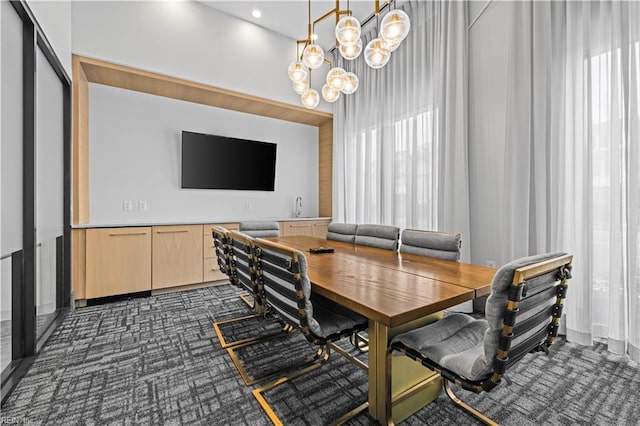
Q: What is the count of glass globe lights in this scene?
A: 12